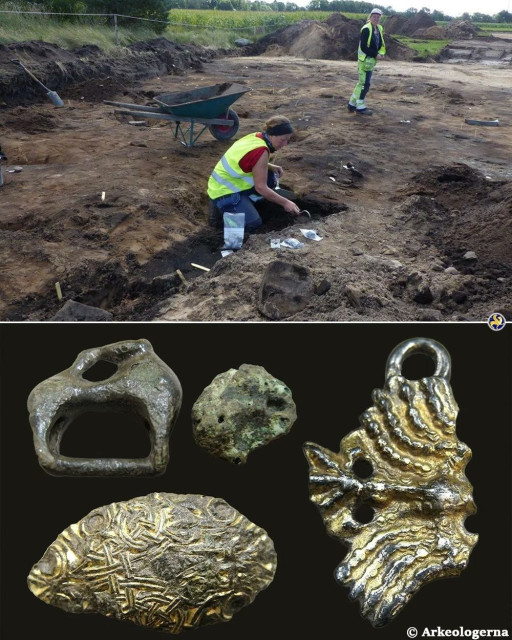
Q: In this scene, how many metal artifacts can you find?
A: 4